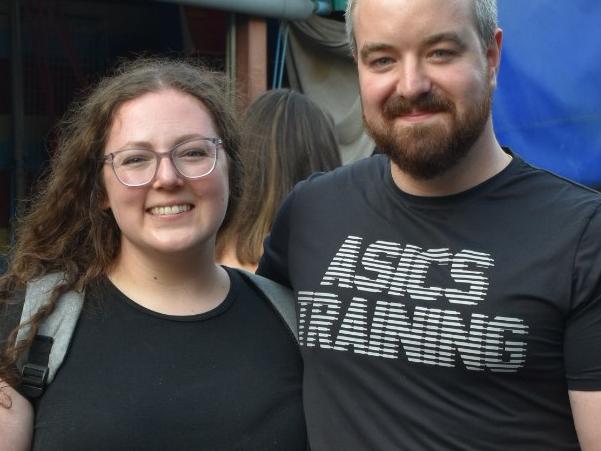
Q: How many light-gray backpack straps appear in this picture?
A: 2